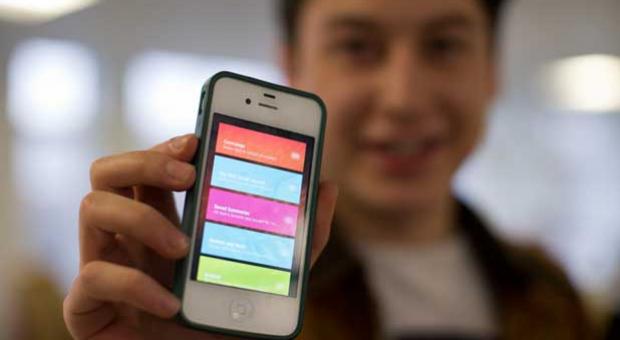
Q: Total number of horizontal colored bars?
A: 5